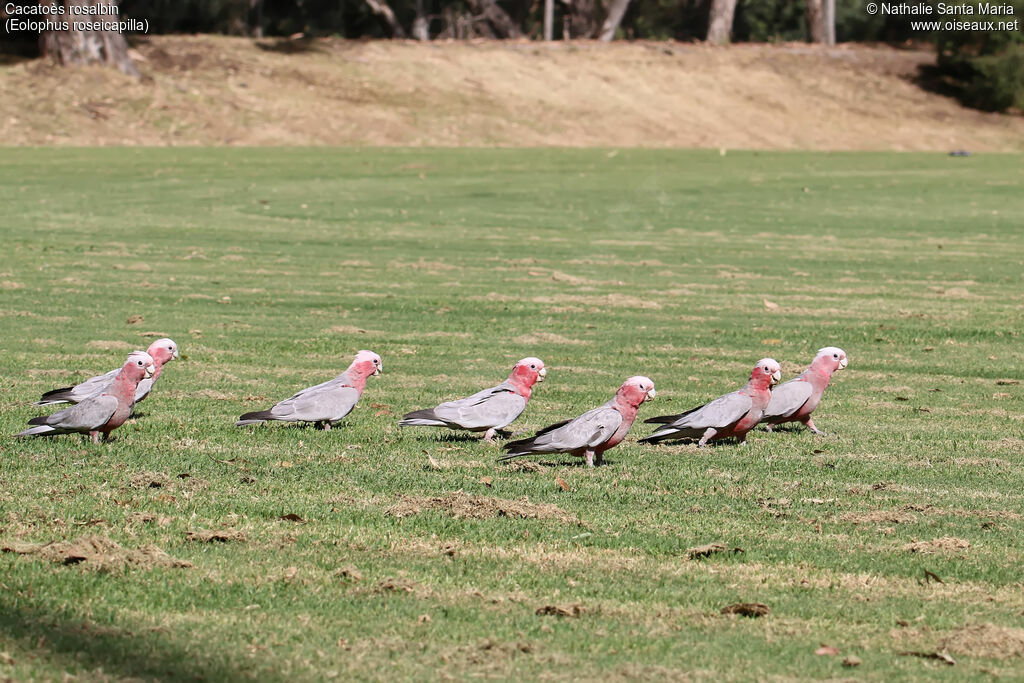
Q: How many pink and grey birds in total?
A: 7